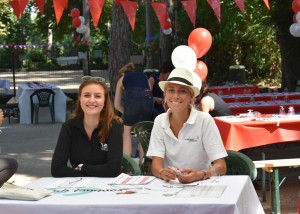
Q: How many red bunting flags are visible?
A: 10